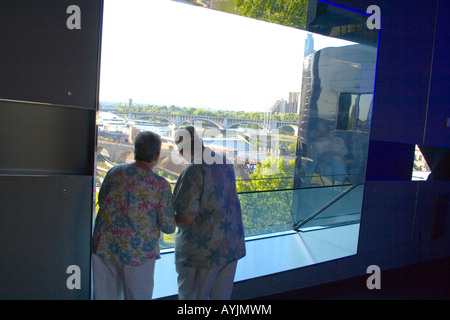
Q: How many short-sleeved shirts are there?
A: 1